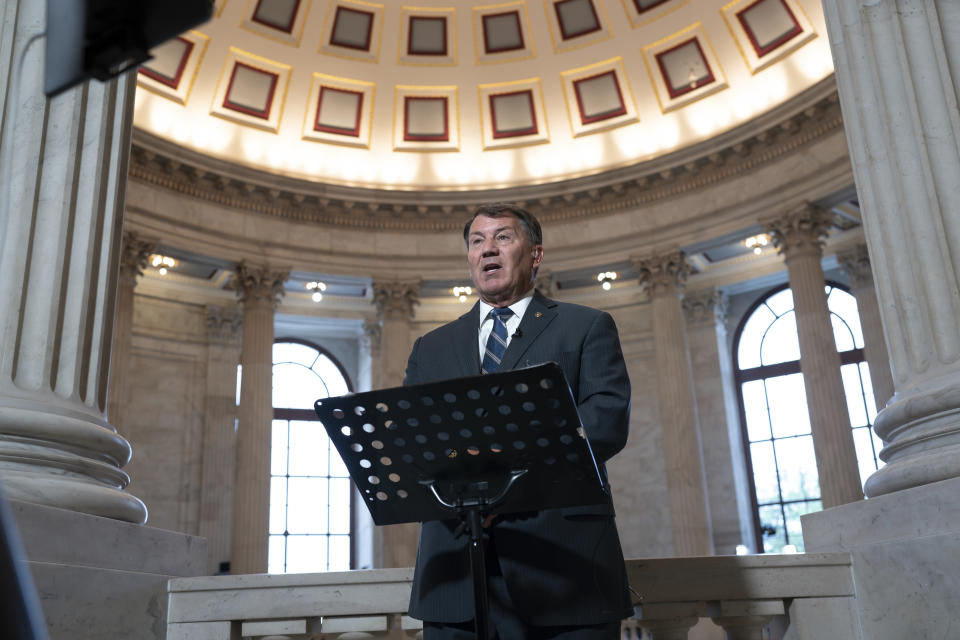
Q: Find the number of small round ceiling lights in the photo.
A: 5